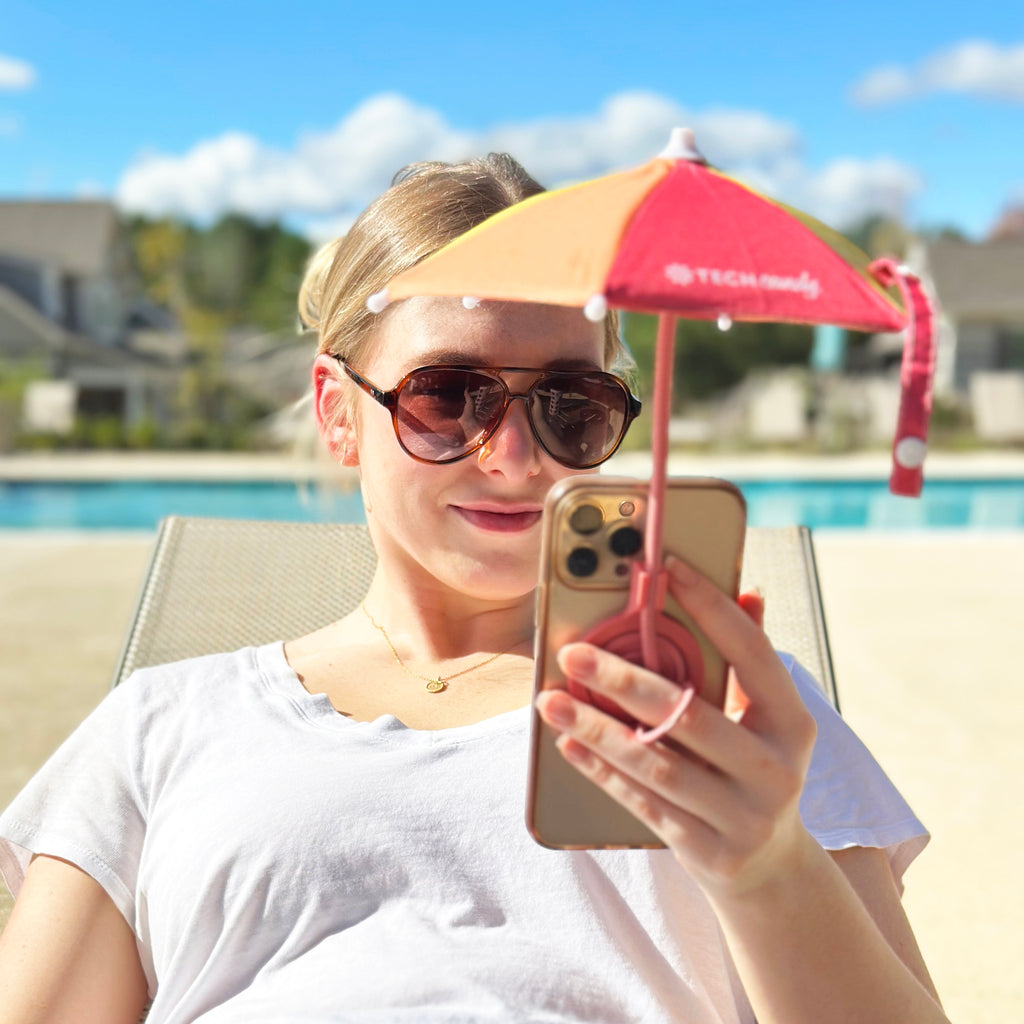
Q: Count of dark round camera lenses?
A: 3